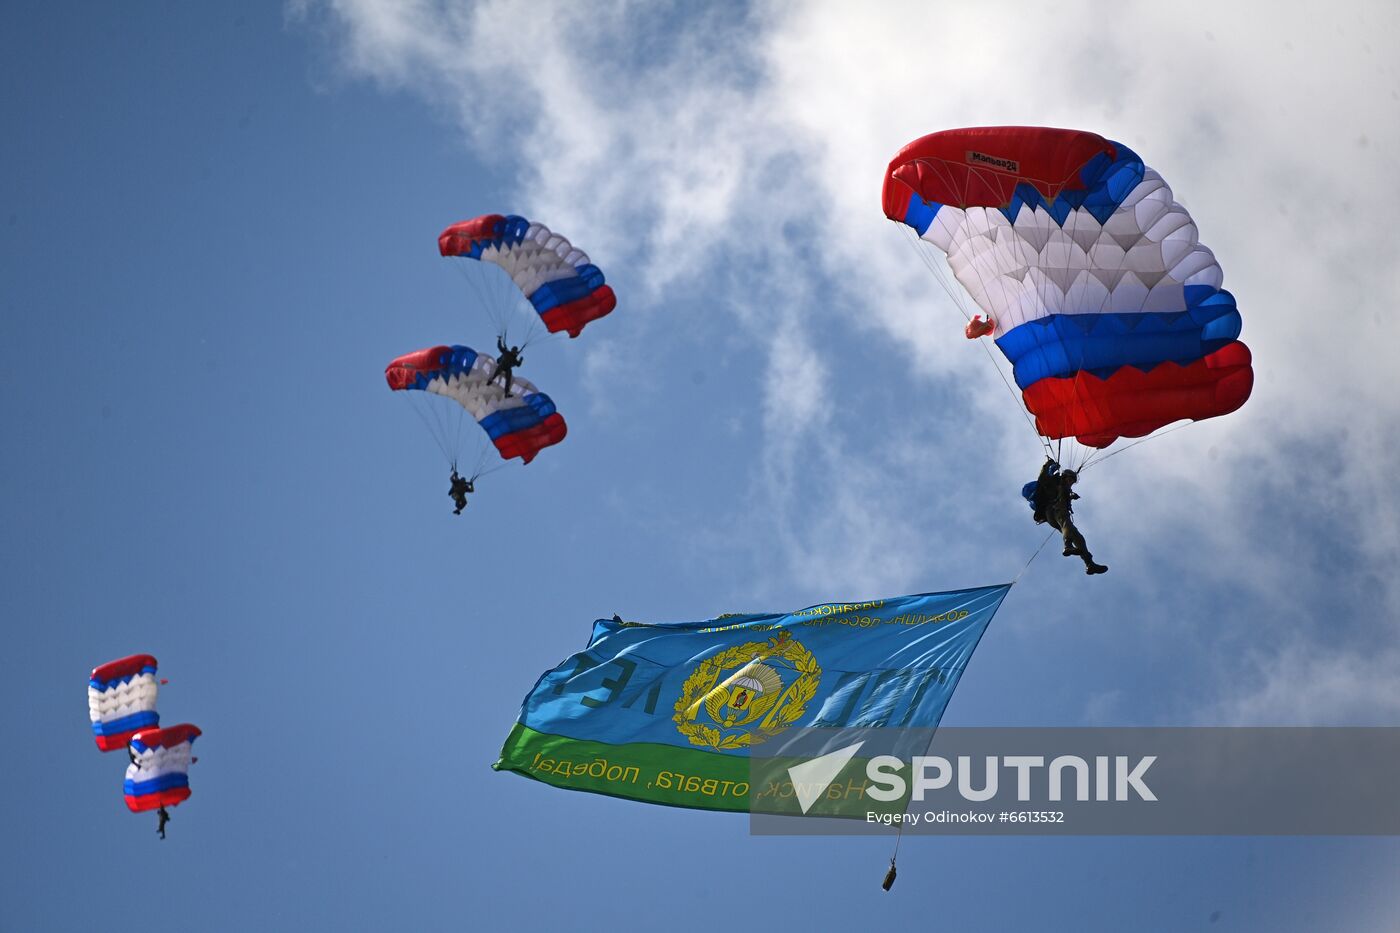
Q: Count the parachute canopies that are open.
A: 5